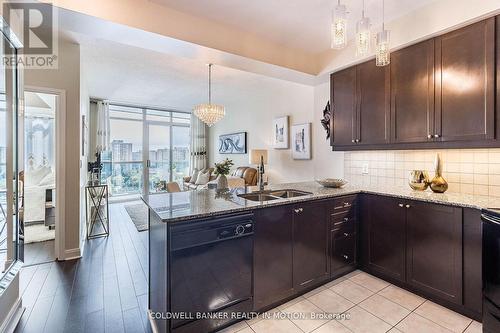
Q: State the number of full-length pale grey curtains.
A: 2